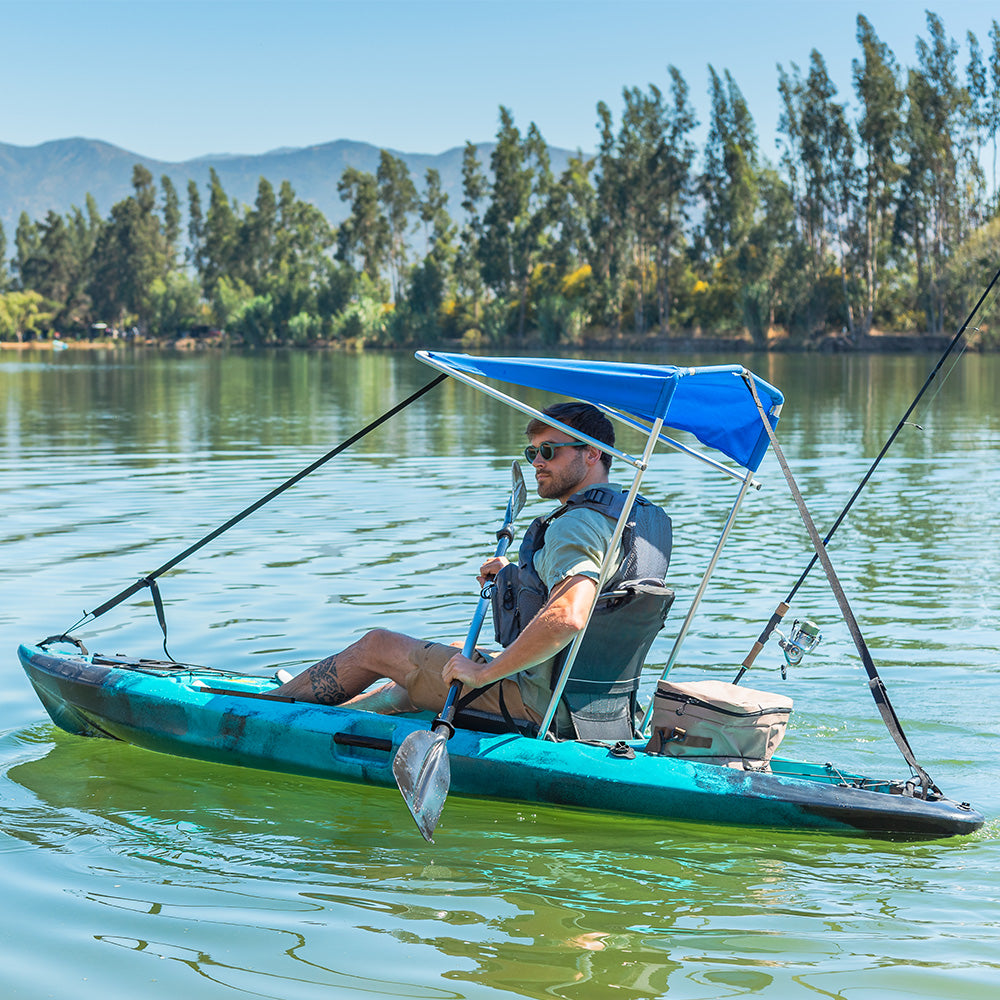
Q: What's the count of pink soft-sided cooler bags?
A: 0